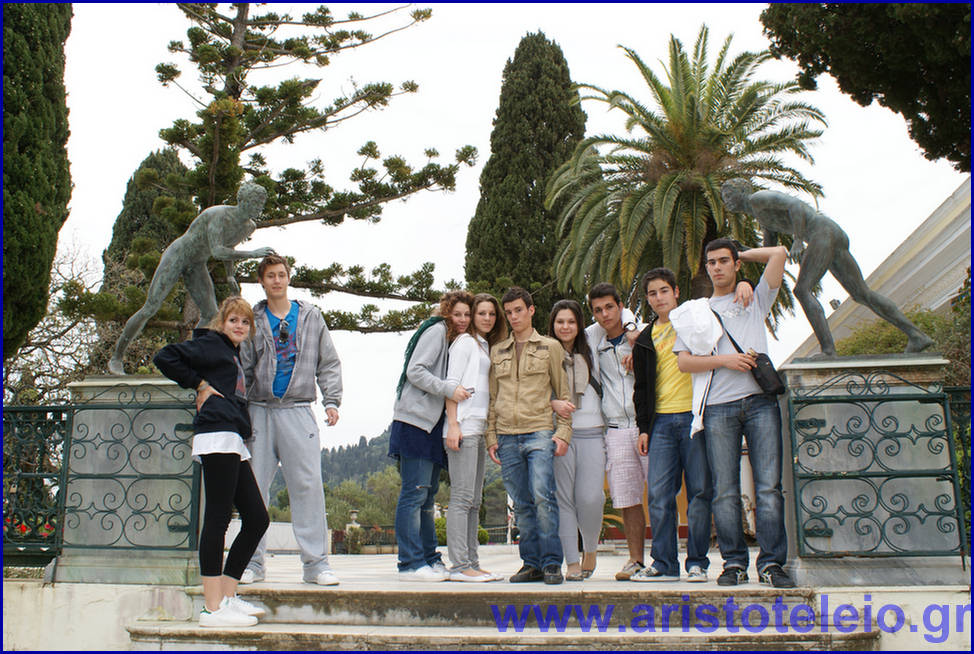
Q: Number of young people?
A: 9